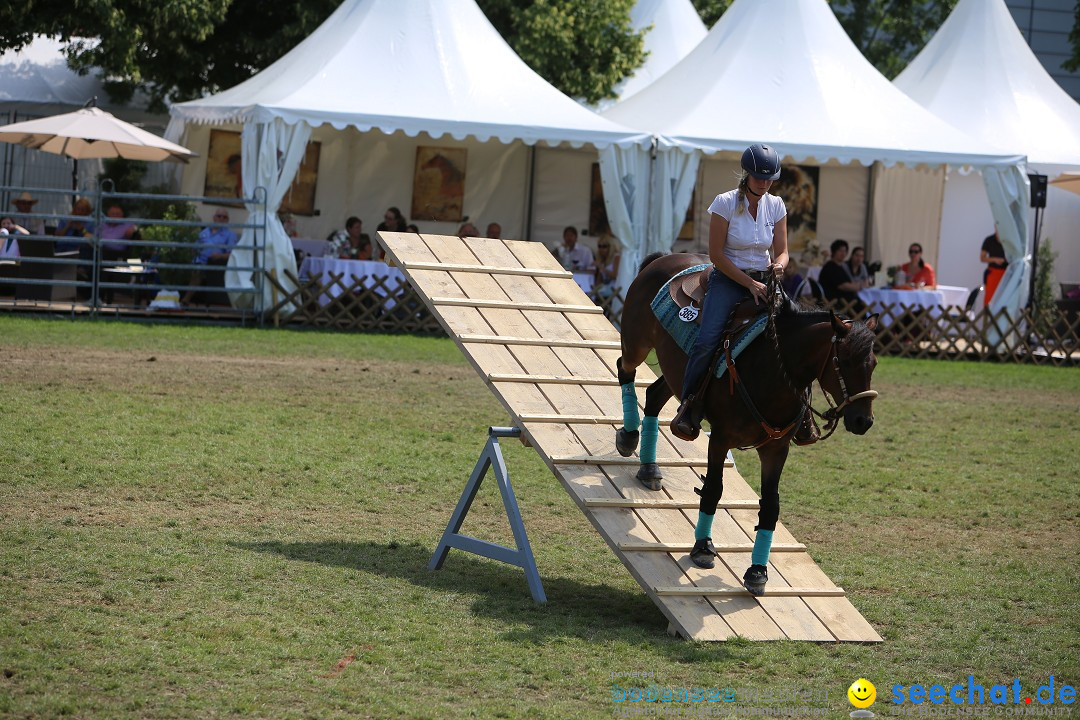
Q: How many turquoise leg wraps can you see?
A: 4